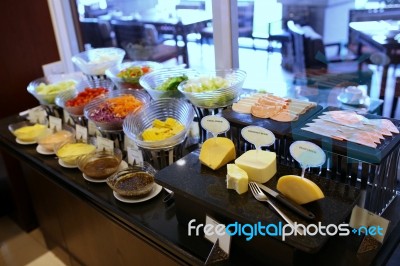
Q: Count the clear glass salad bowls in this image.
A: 8